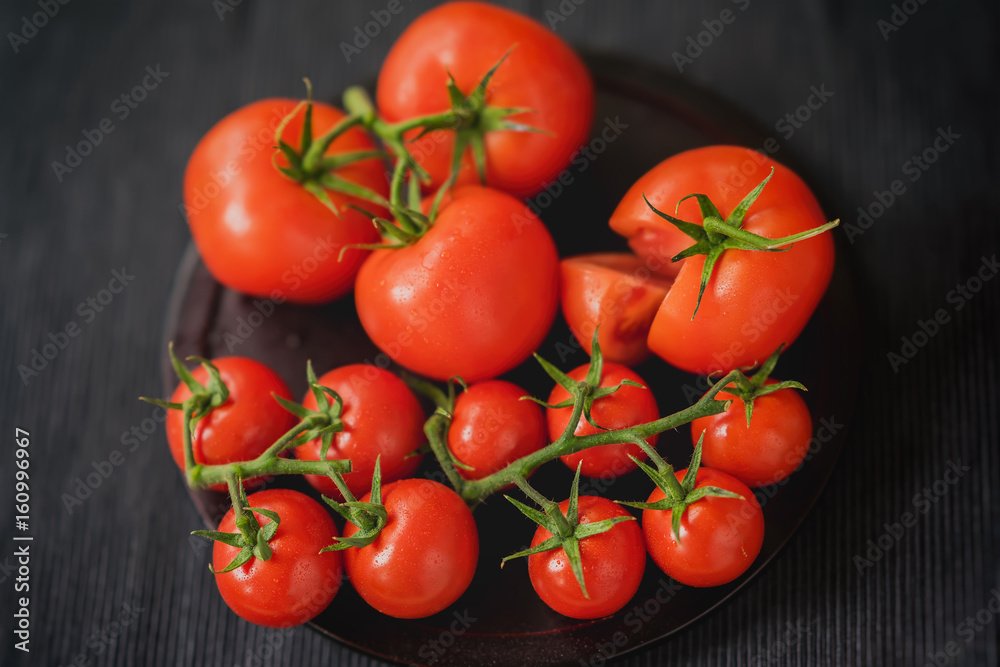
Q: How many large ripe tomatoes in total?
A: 4